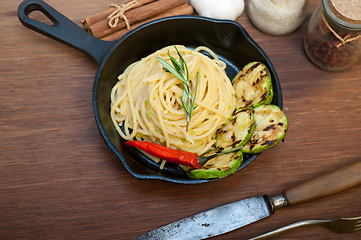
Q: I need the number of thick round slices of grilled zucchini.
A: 4